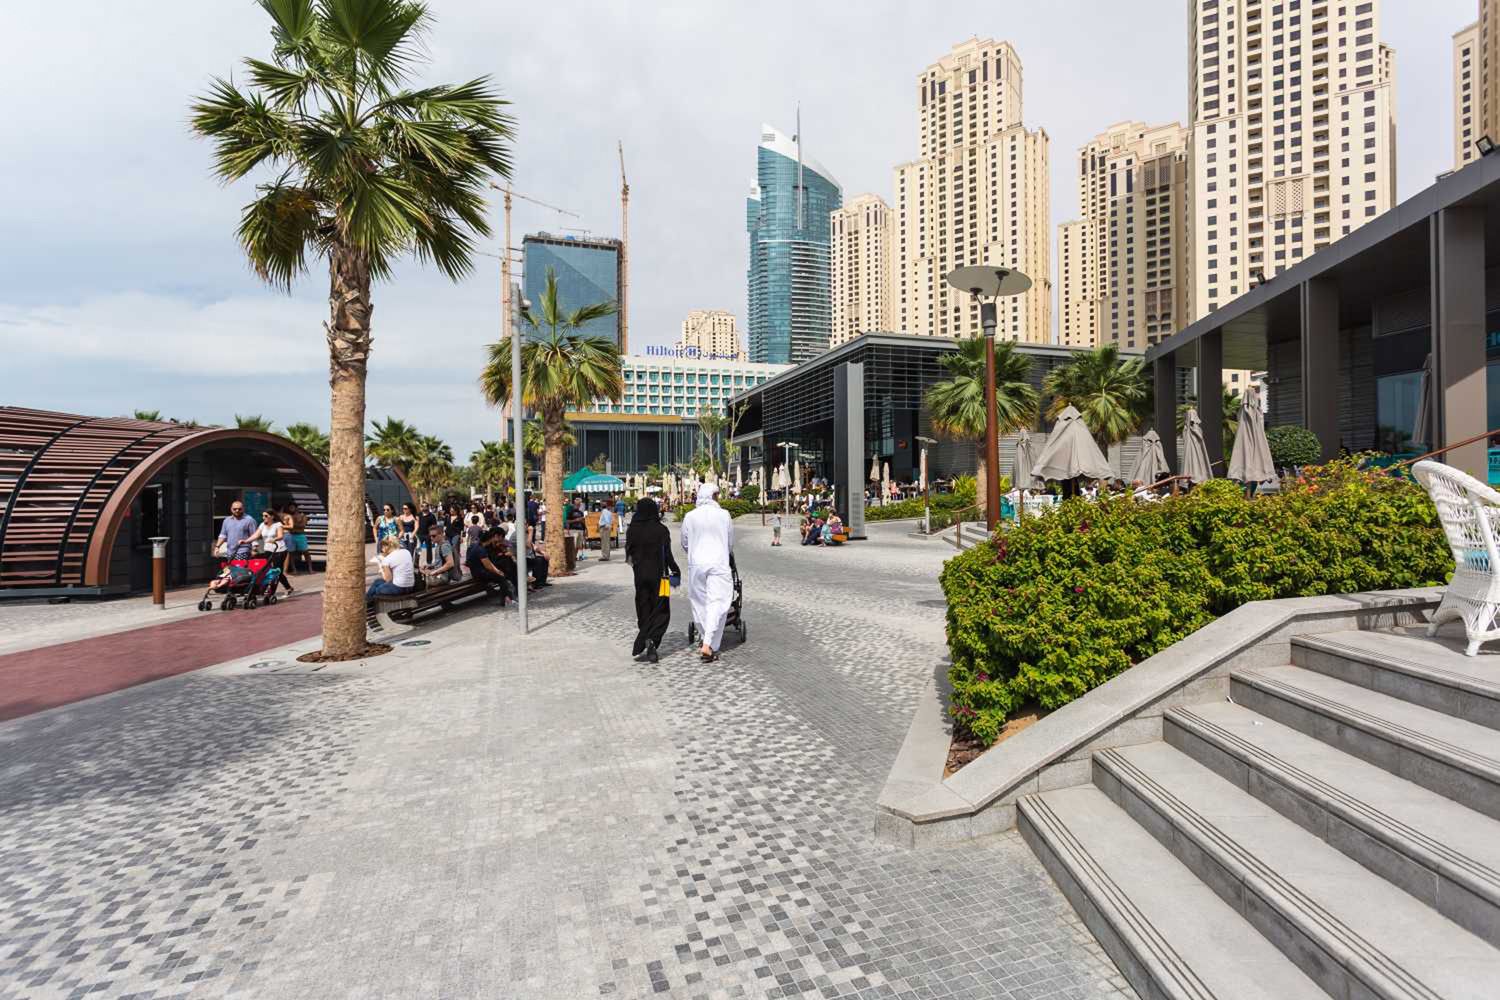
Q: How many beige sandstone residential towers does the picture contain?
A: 6